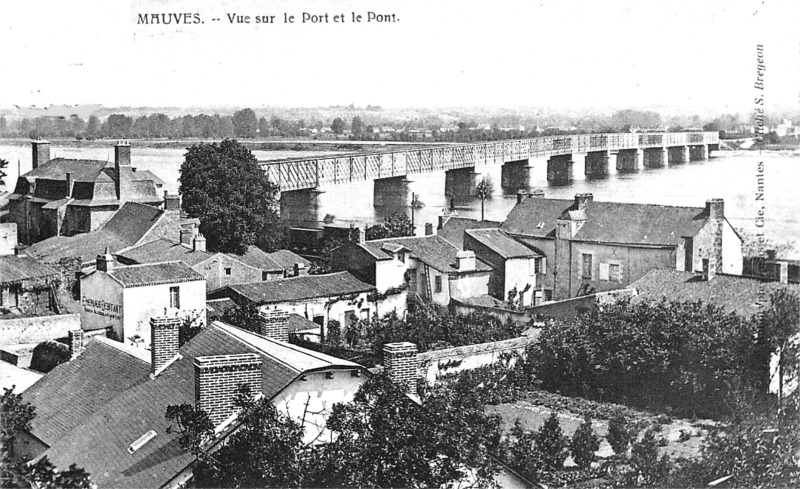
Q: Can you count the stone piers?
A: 10